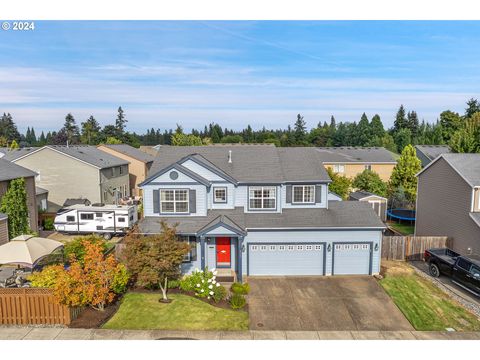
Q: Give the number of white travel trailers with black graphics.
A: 1